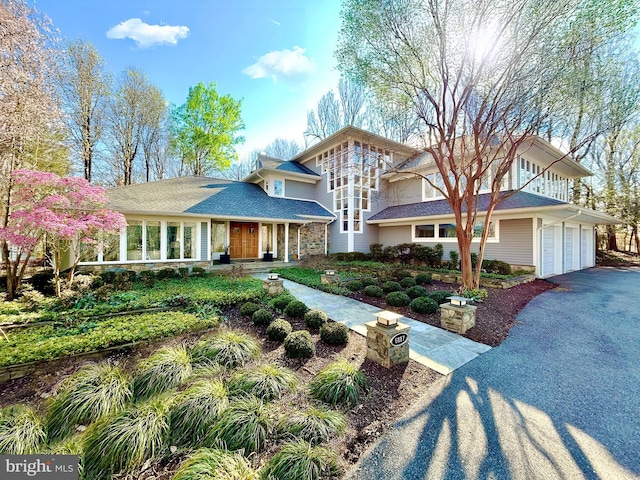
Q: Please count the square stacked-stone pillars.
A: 4